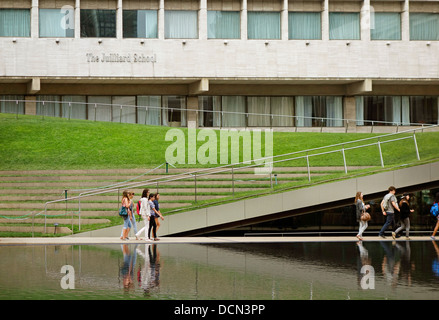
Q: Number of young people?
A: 9